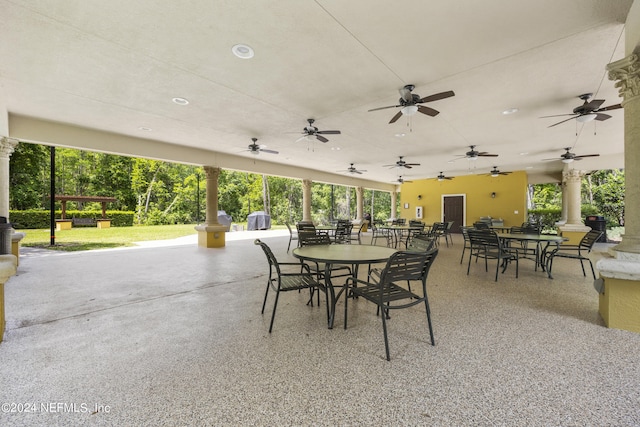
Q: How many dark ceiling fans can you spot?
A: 11